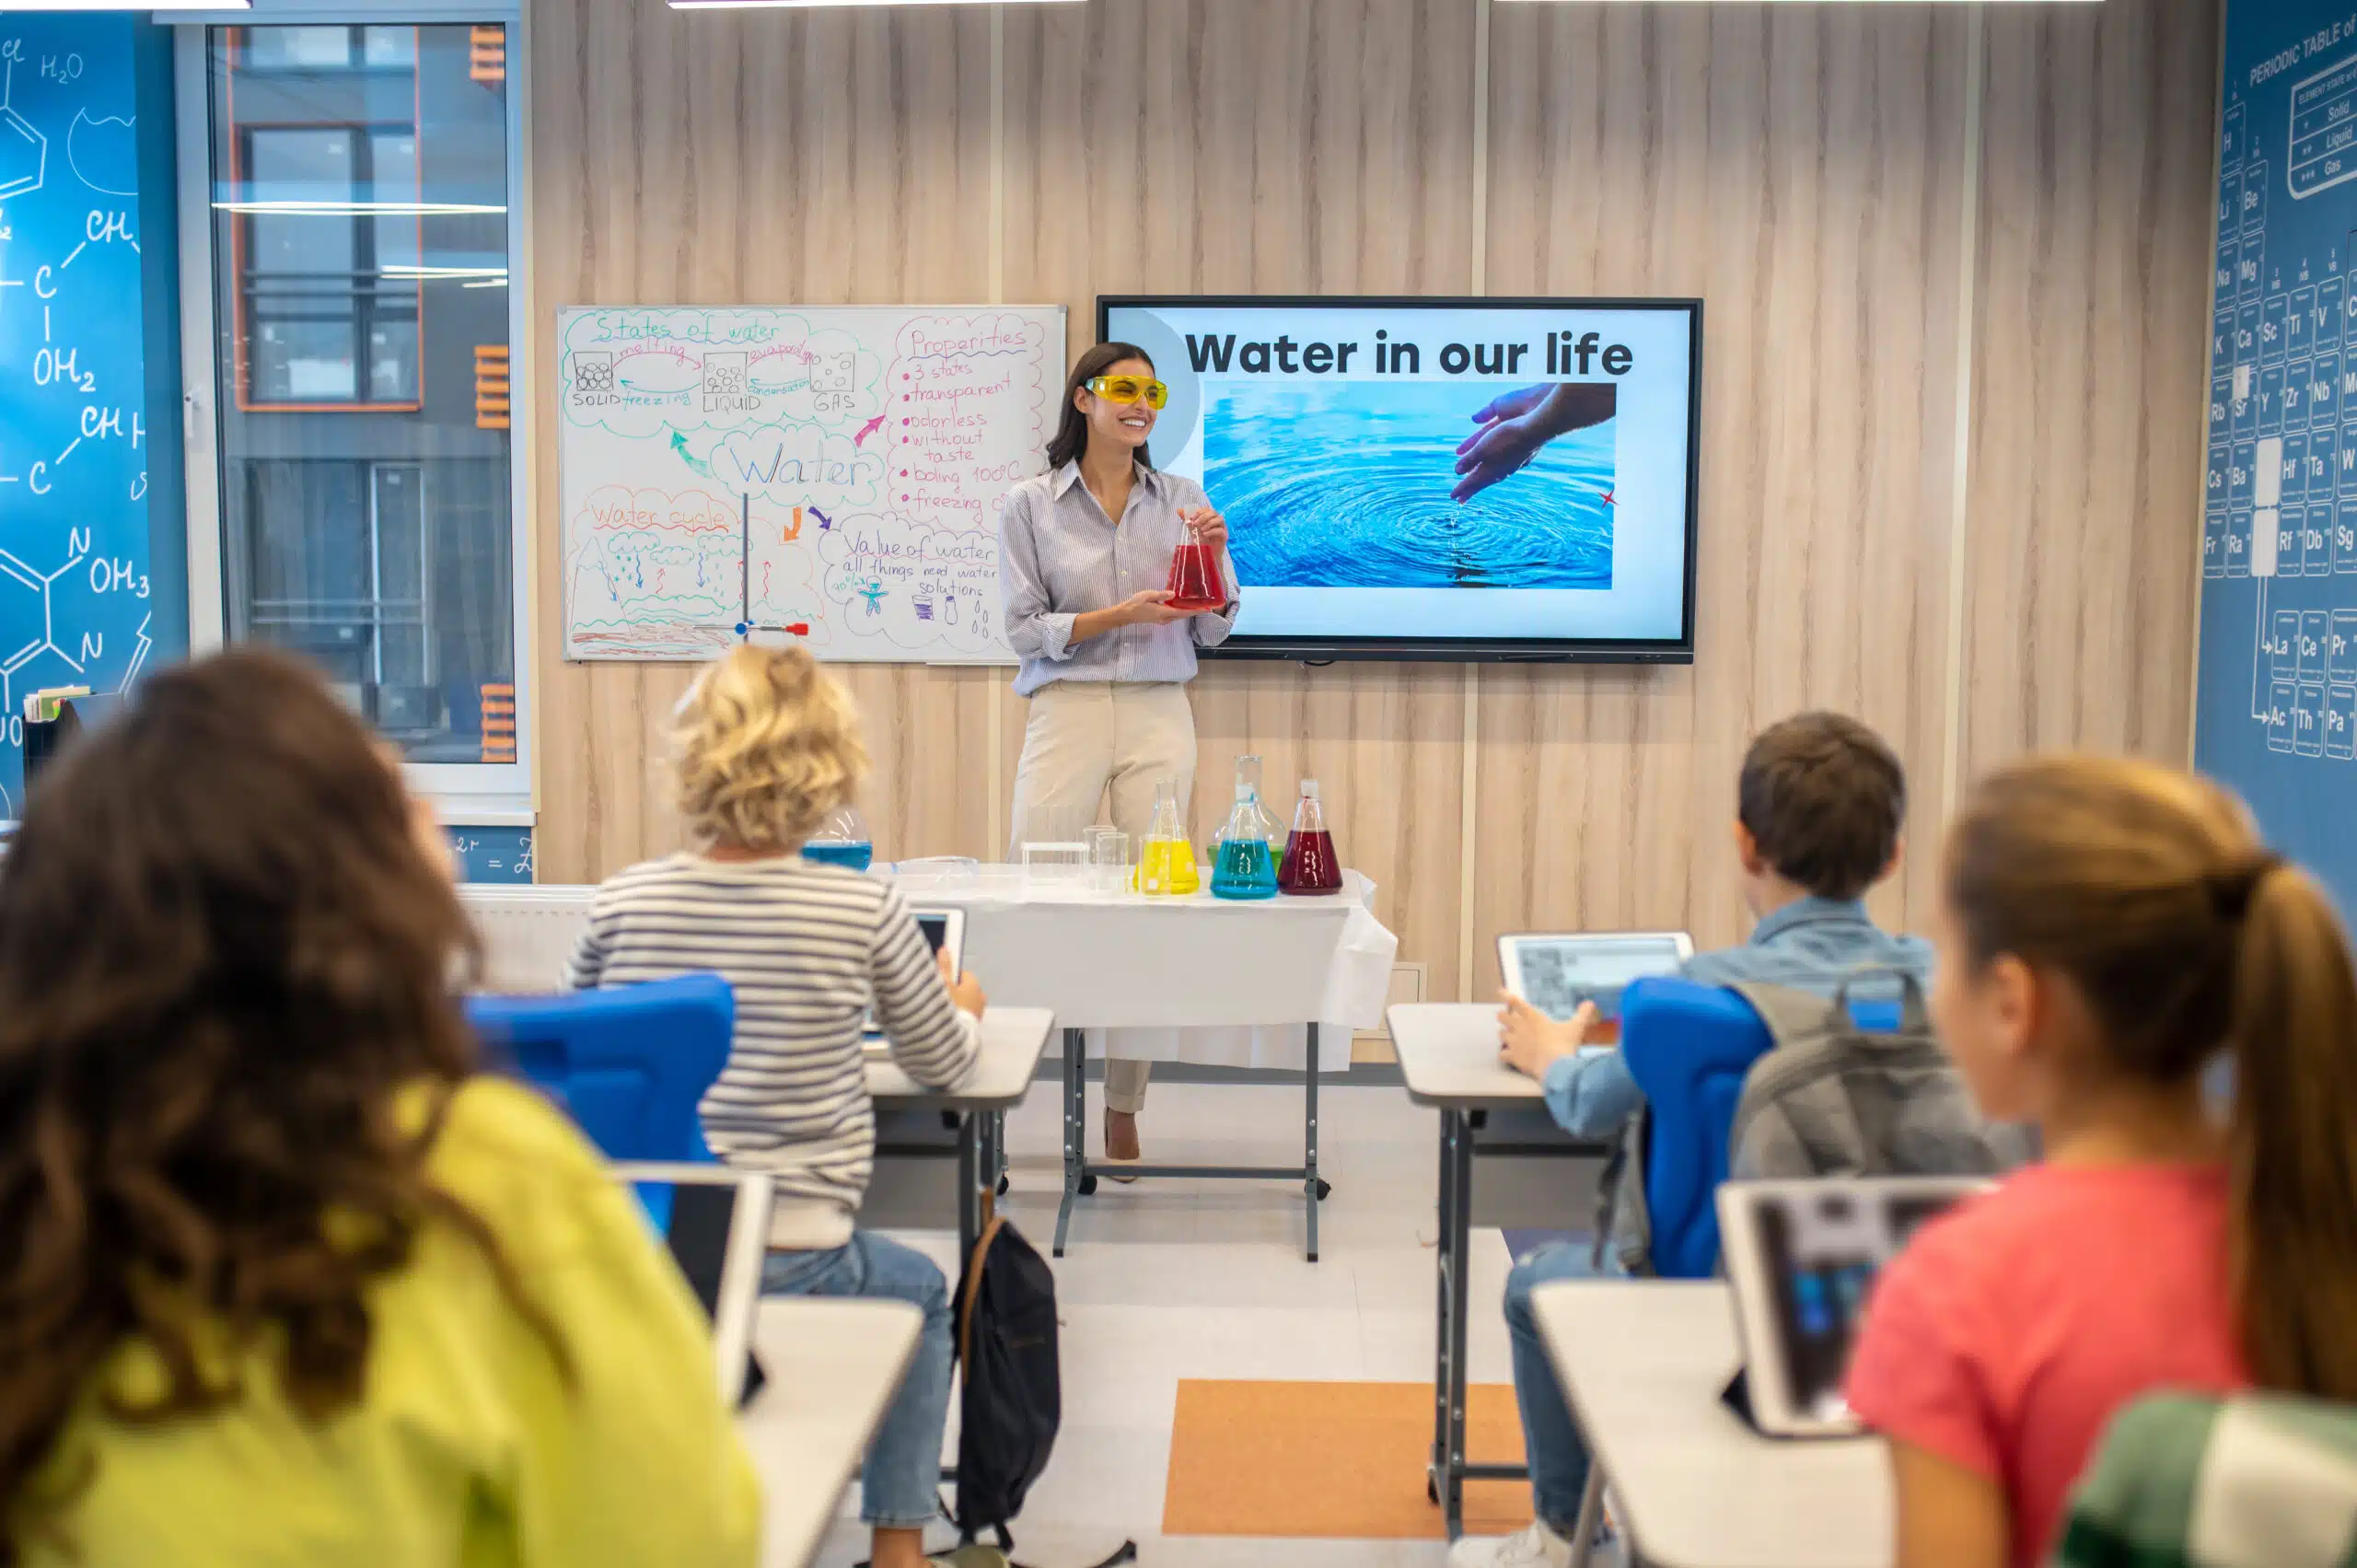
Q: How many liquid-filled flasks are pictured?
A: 6